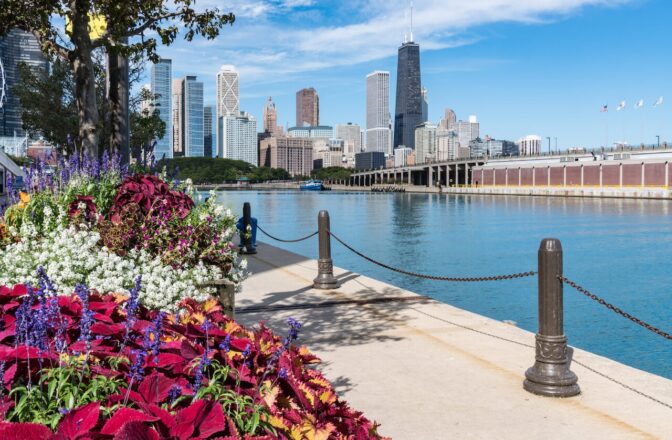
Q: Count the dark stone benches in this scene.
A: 0